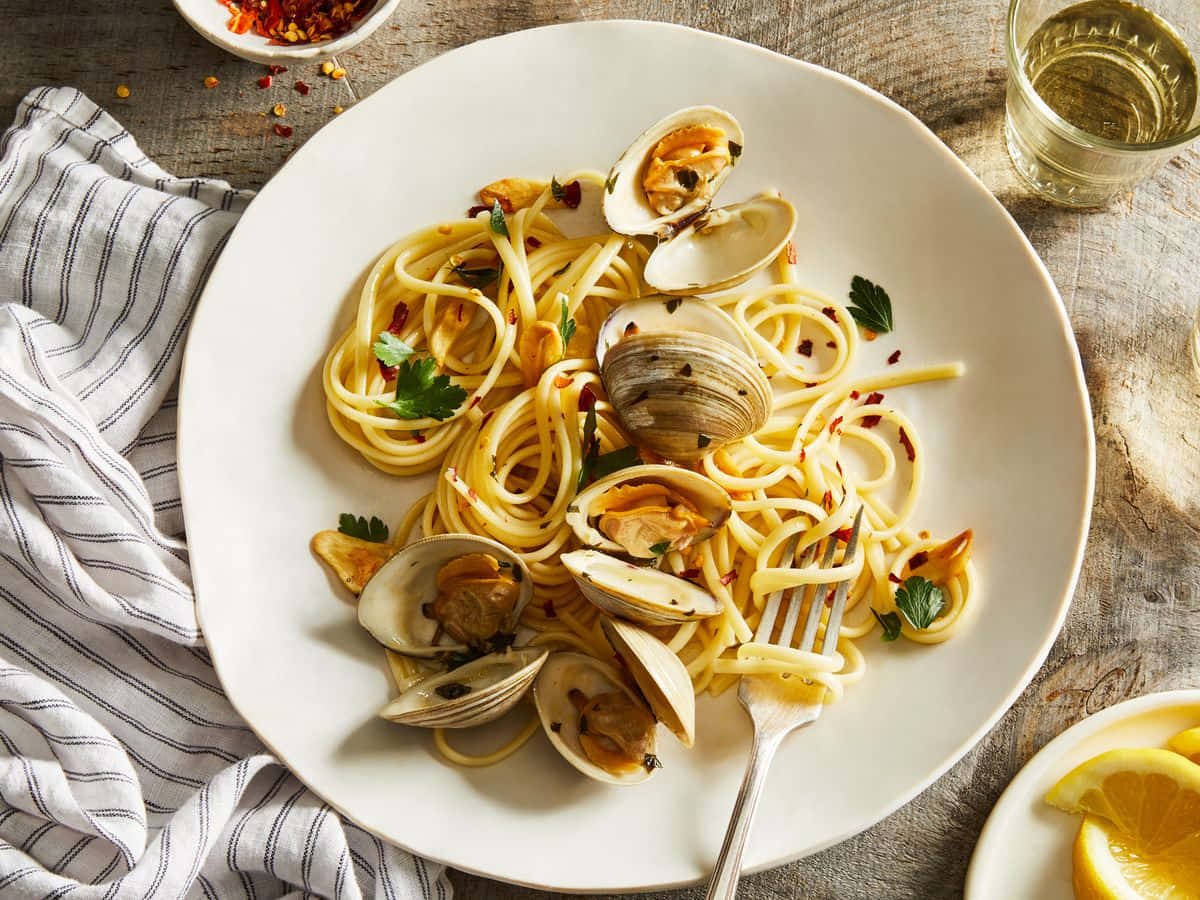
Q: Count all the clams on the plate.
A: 5